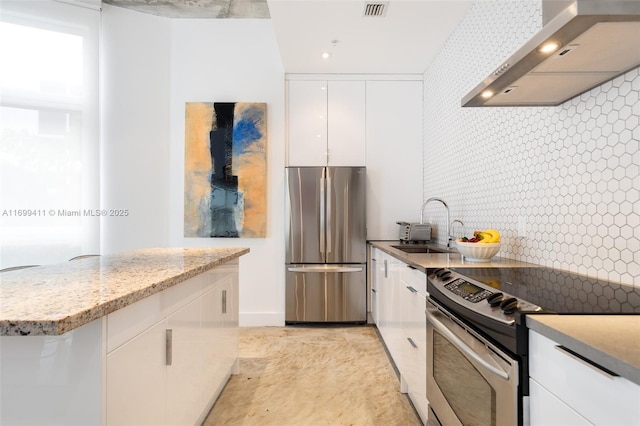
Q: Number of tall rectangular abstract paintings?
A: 1